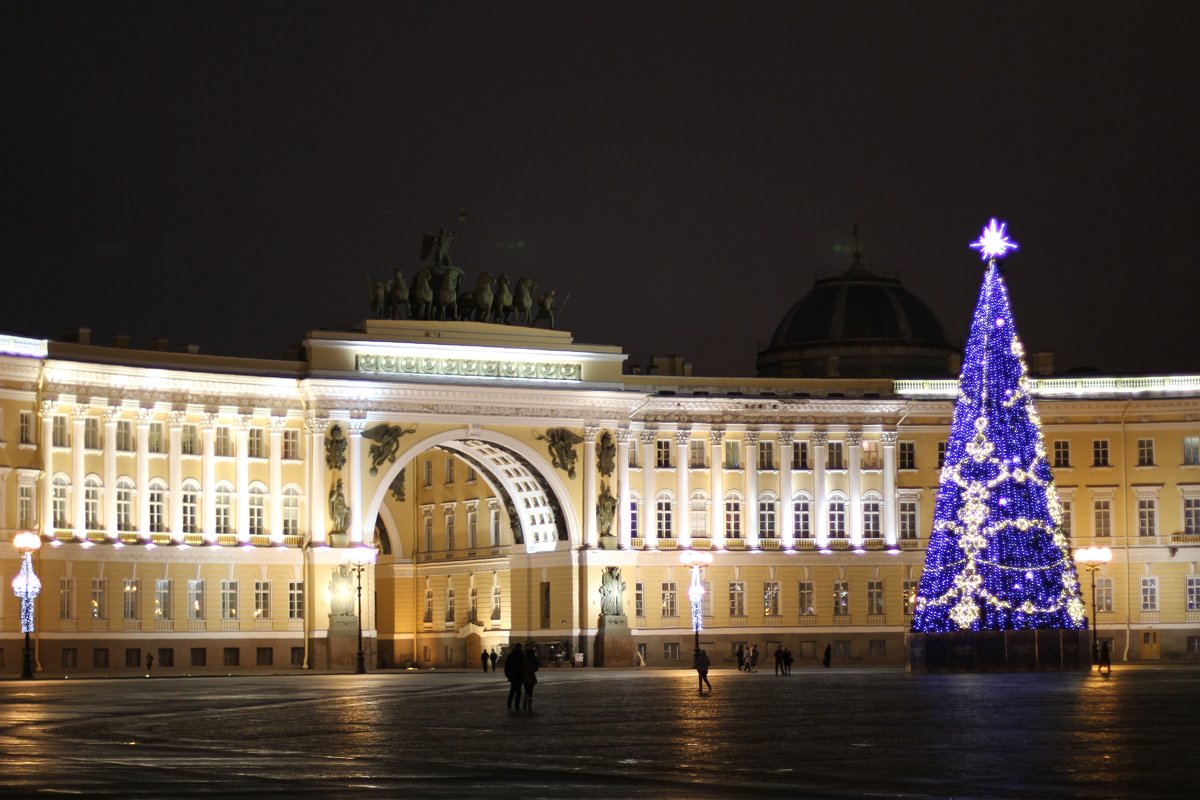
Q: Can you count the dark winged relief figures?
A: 2